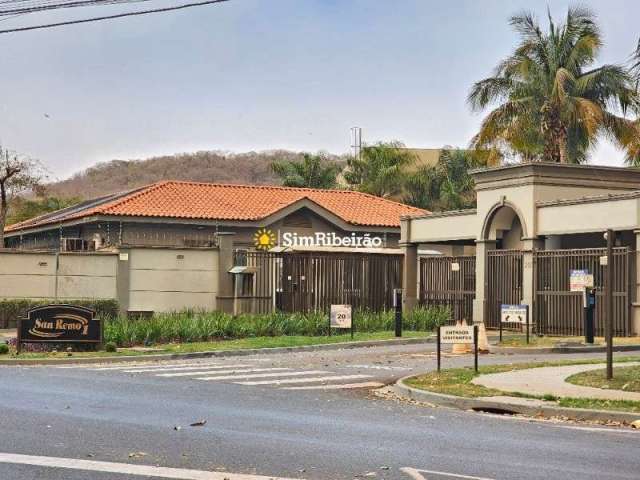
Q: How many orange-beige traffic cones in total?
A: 3